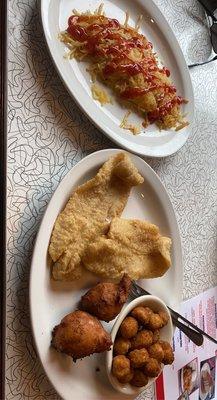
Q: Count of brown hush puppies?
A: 2